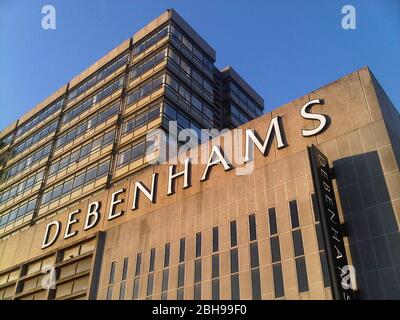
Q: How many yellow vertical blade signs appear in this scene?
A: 0